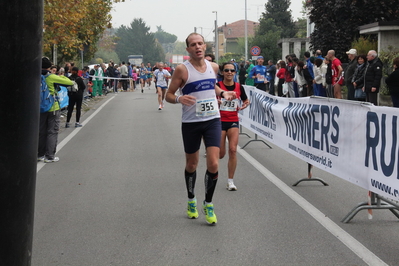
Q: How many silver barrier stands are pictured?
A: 4